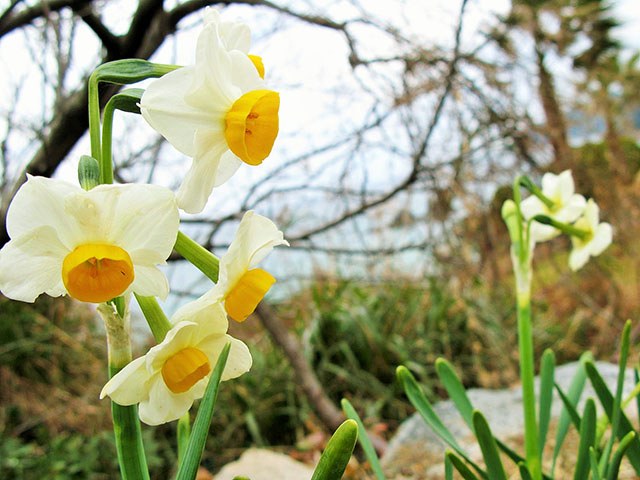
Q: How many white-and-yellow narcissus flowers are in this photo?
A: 7